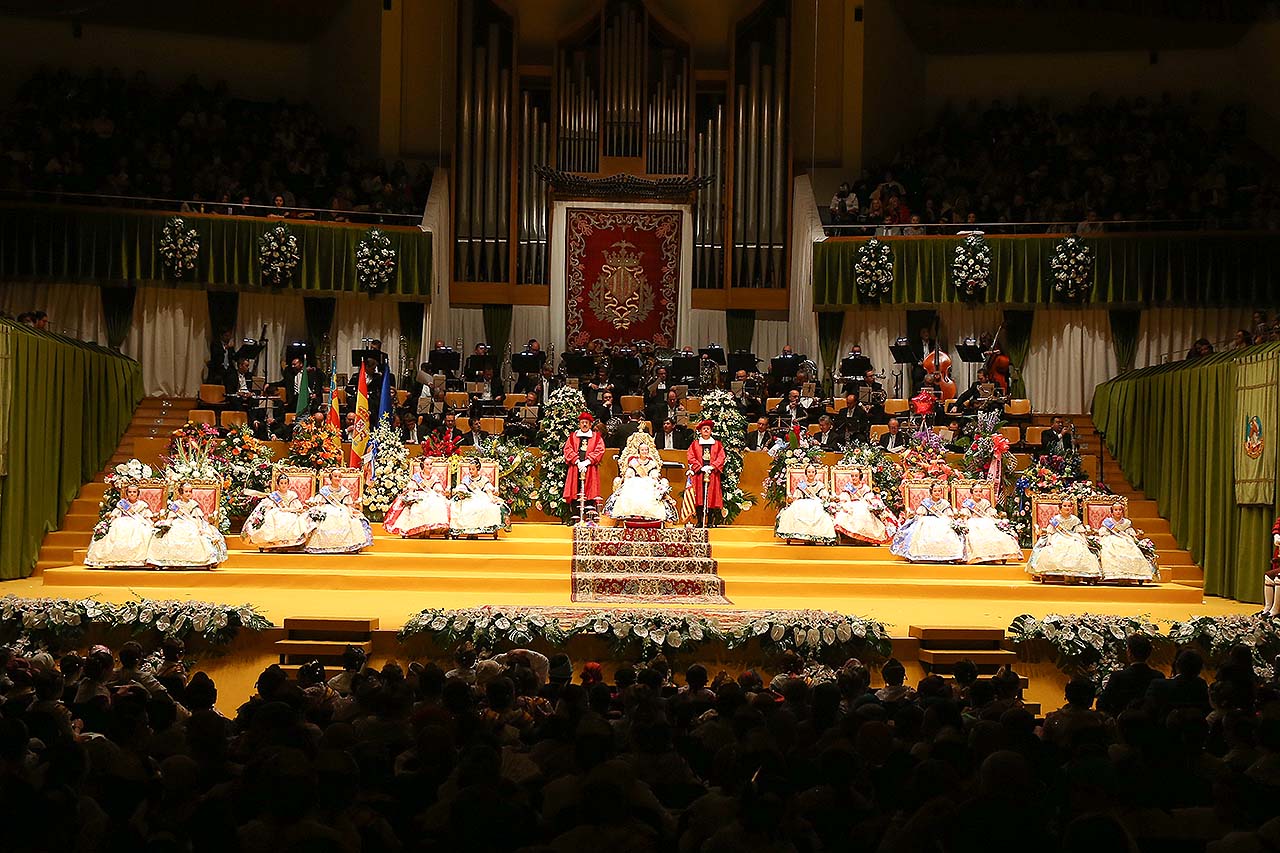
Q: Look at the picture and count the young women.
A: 13